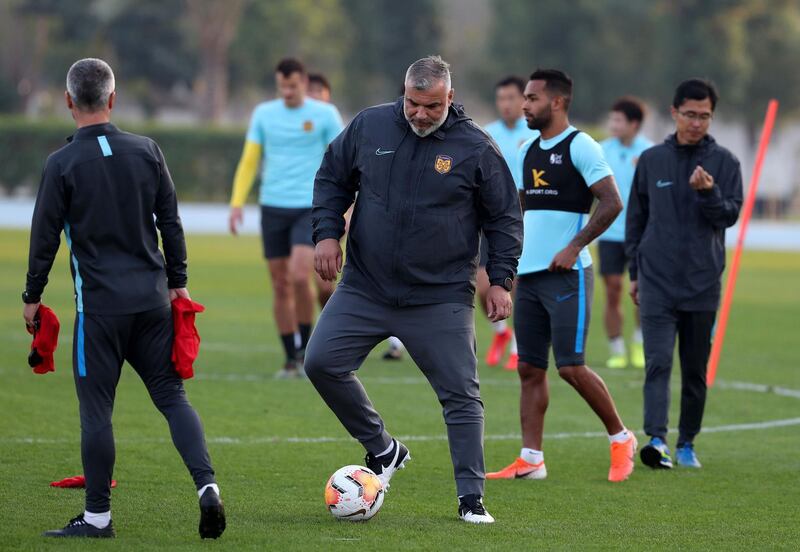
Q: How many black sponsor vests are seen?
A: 1